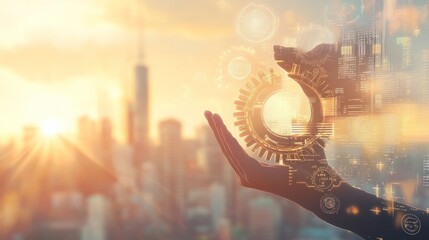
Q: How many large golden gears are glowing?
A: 1